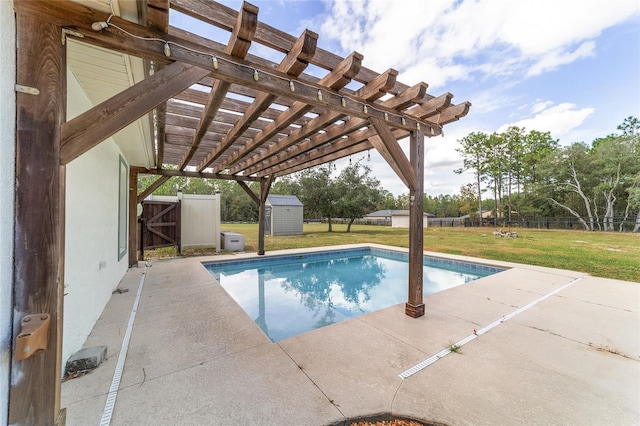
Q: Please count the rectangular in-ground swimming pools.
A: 1